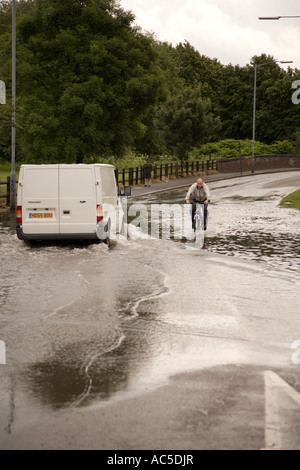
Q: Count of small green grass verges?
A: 1